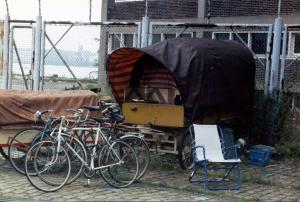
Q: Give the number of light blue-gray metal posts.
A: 4